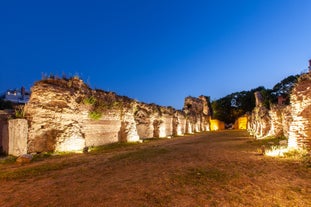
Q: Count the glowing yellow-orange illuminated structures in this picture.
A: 2